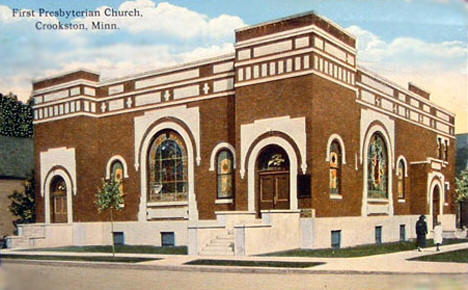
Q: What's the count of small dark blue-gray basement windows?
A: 5